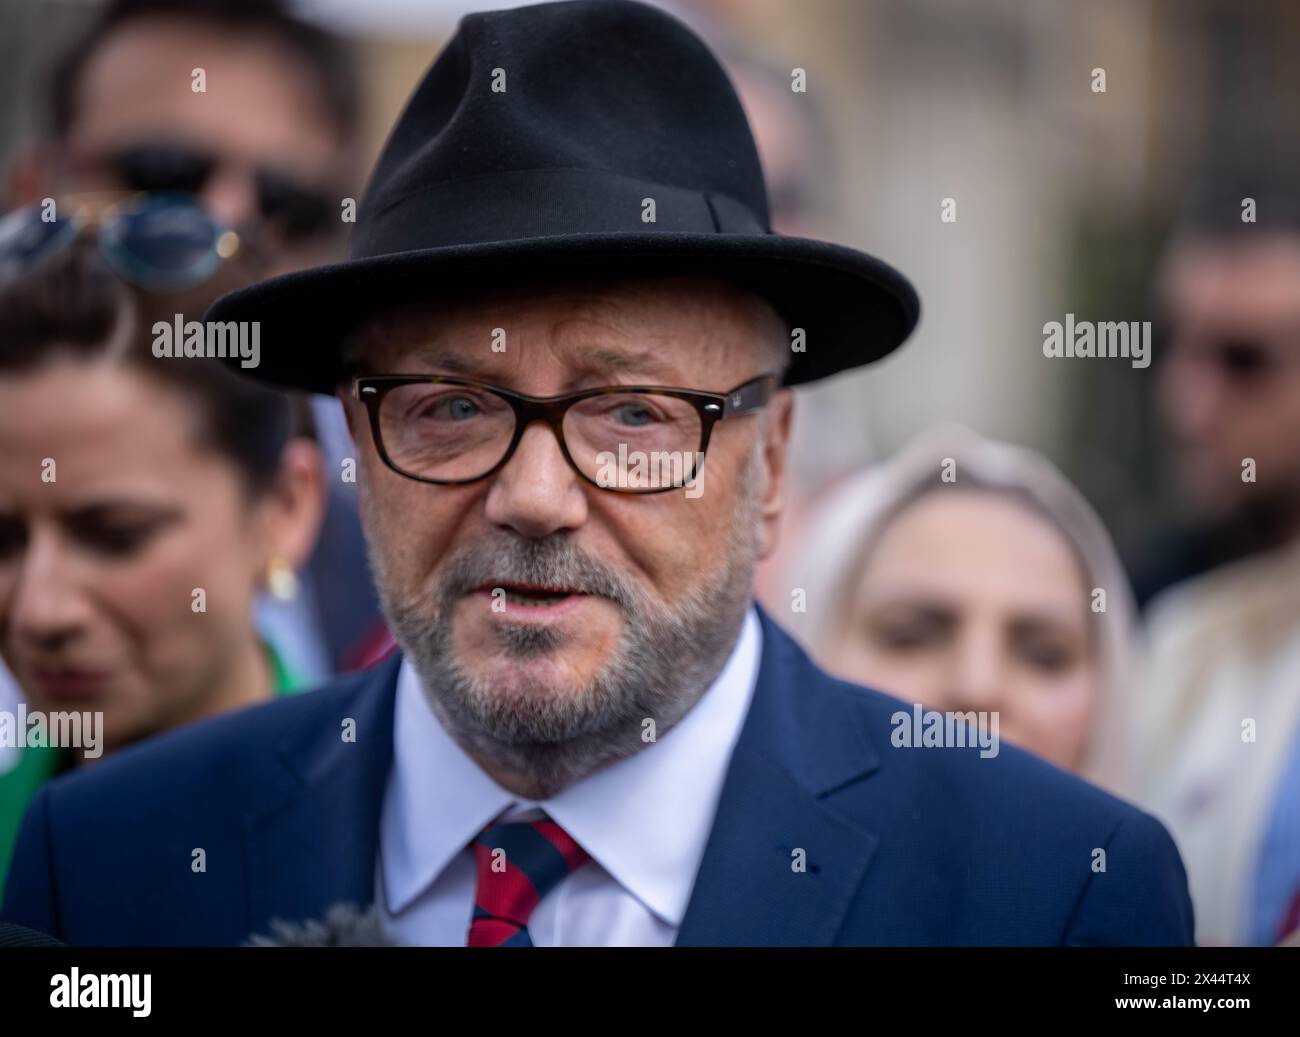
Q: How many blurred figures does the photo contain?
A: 5